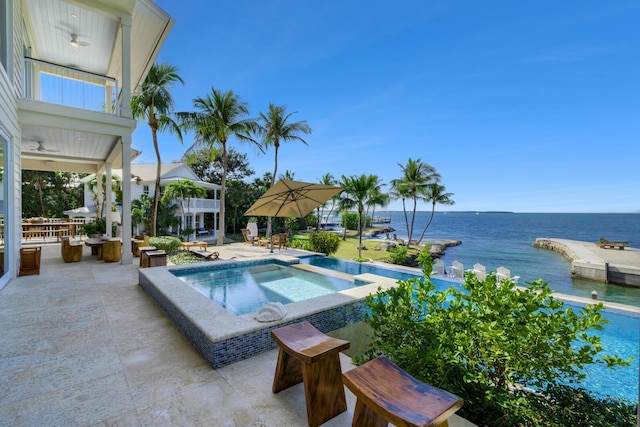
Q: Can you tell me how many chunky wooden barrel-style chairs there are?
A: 3